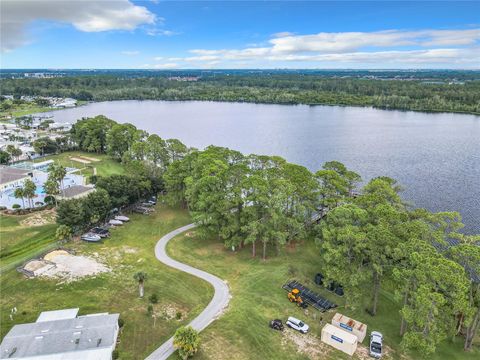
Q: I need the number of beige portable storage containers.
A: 2